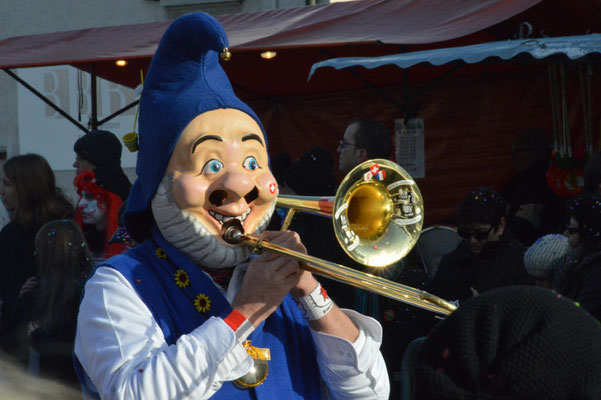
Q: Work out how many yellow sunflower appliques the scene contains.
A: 3